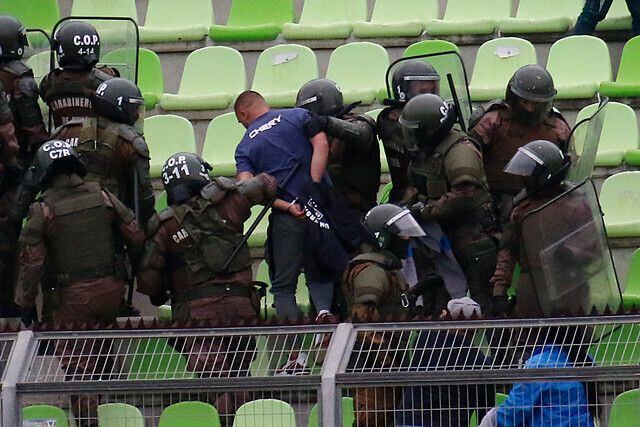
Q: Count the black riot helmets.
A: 11